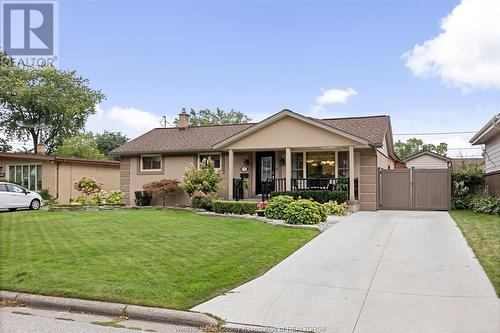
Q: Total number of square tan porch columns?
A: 3